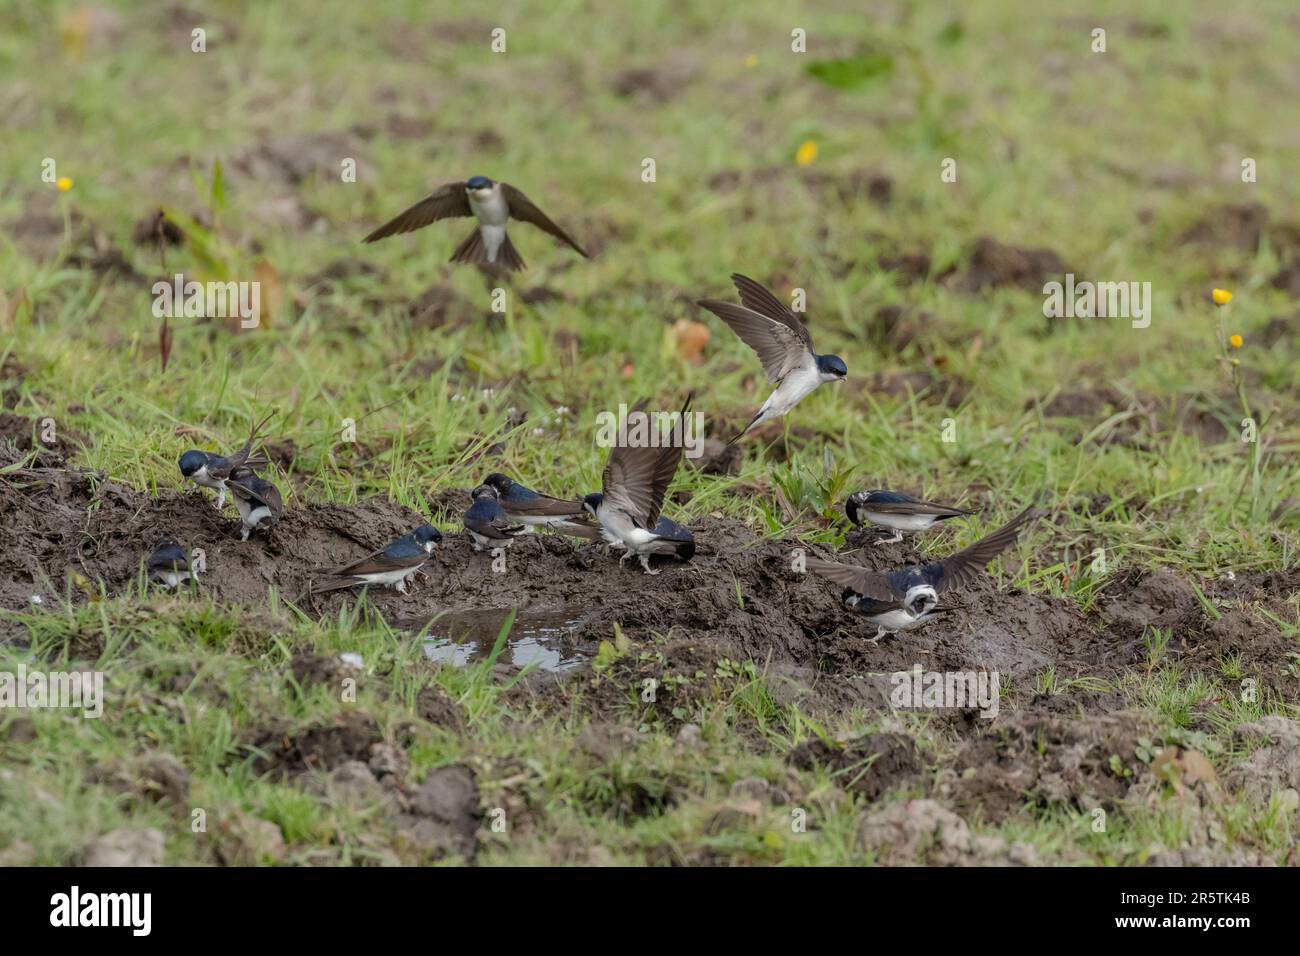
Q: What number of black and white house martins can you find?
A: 13